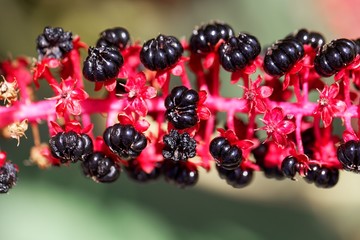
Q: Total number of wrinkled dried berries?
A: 3